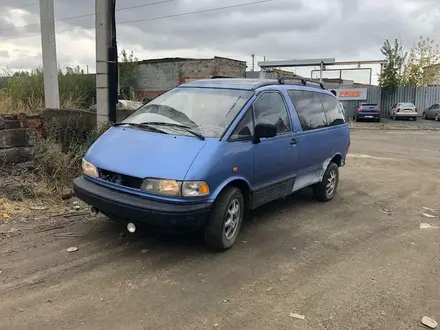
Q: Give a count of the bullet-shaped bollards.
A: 0